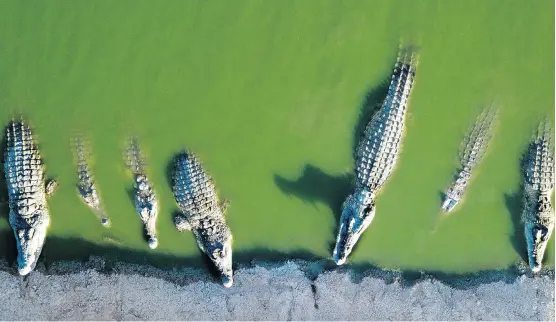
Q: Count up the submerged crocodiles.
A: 3